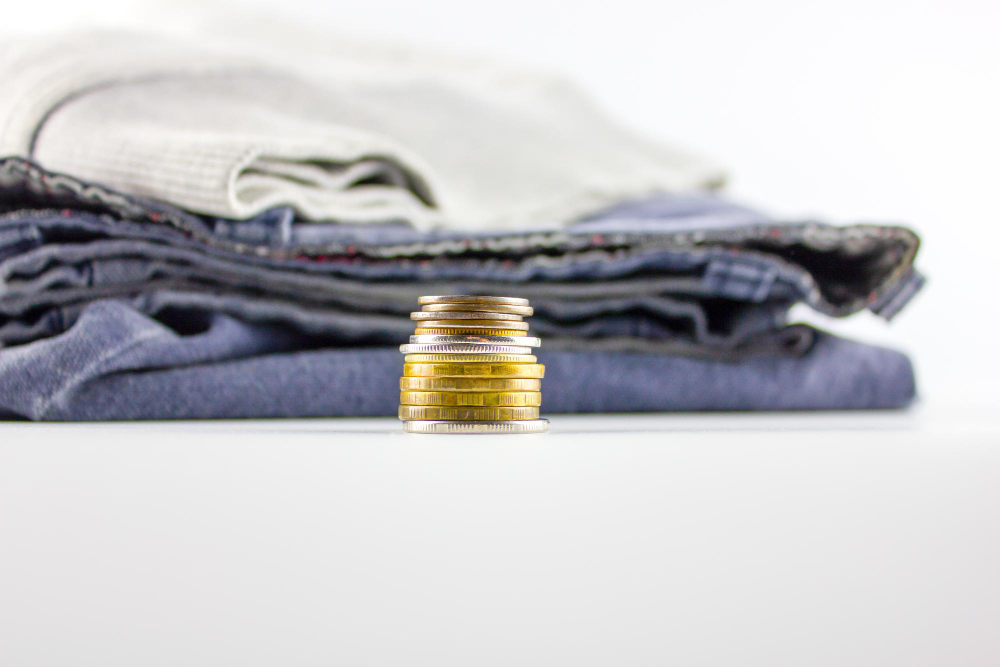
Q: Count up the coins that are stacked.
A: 13